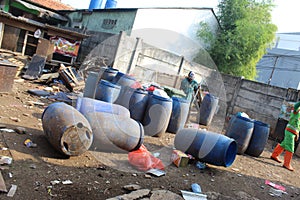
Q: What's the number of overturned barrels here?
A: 4